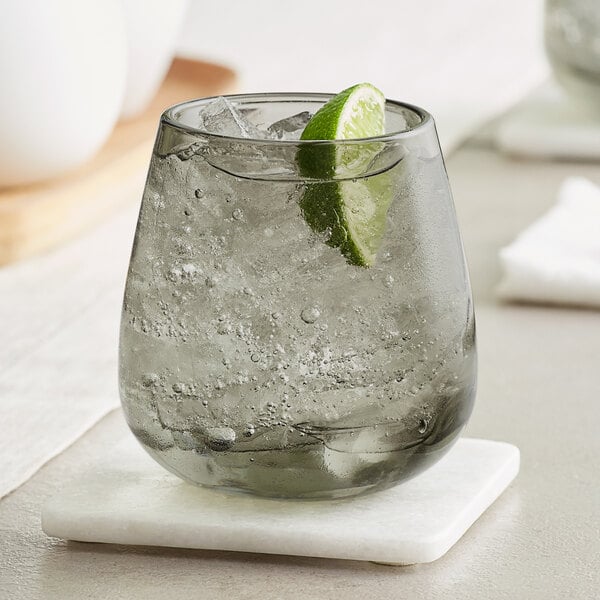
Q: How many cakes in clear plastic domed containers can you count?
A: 0